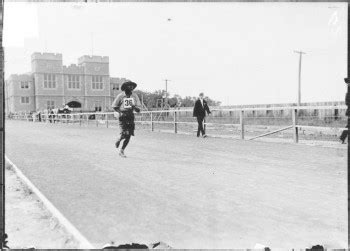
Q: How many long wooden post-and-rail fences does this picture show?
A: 1